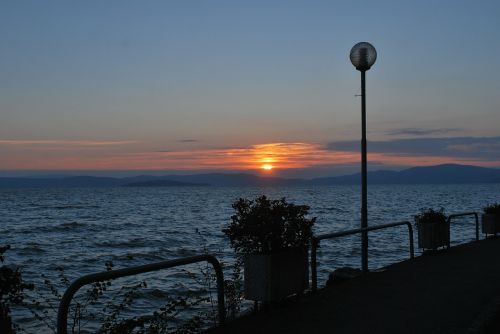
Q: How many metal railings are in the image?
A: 3